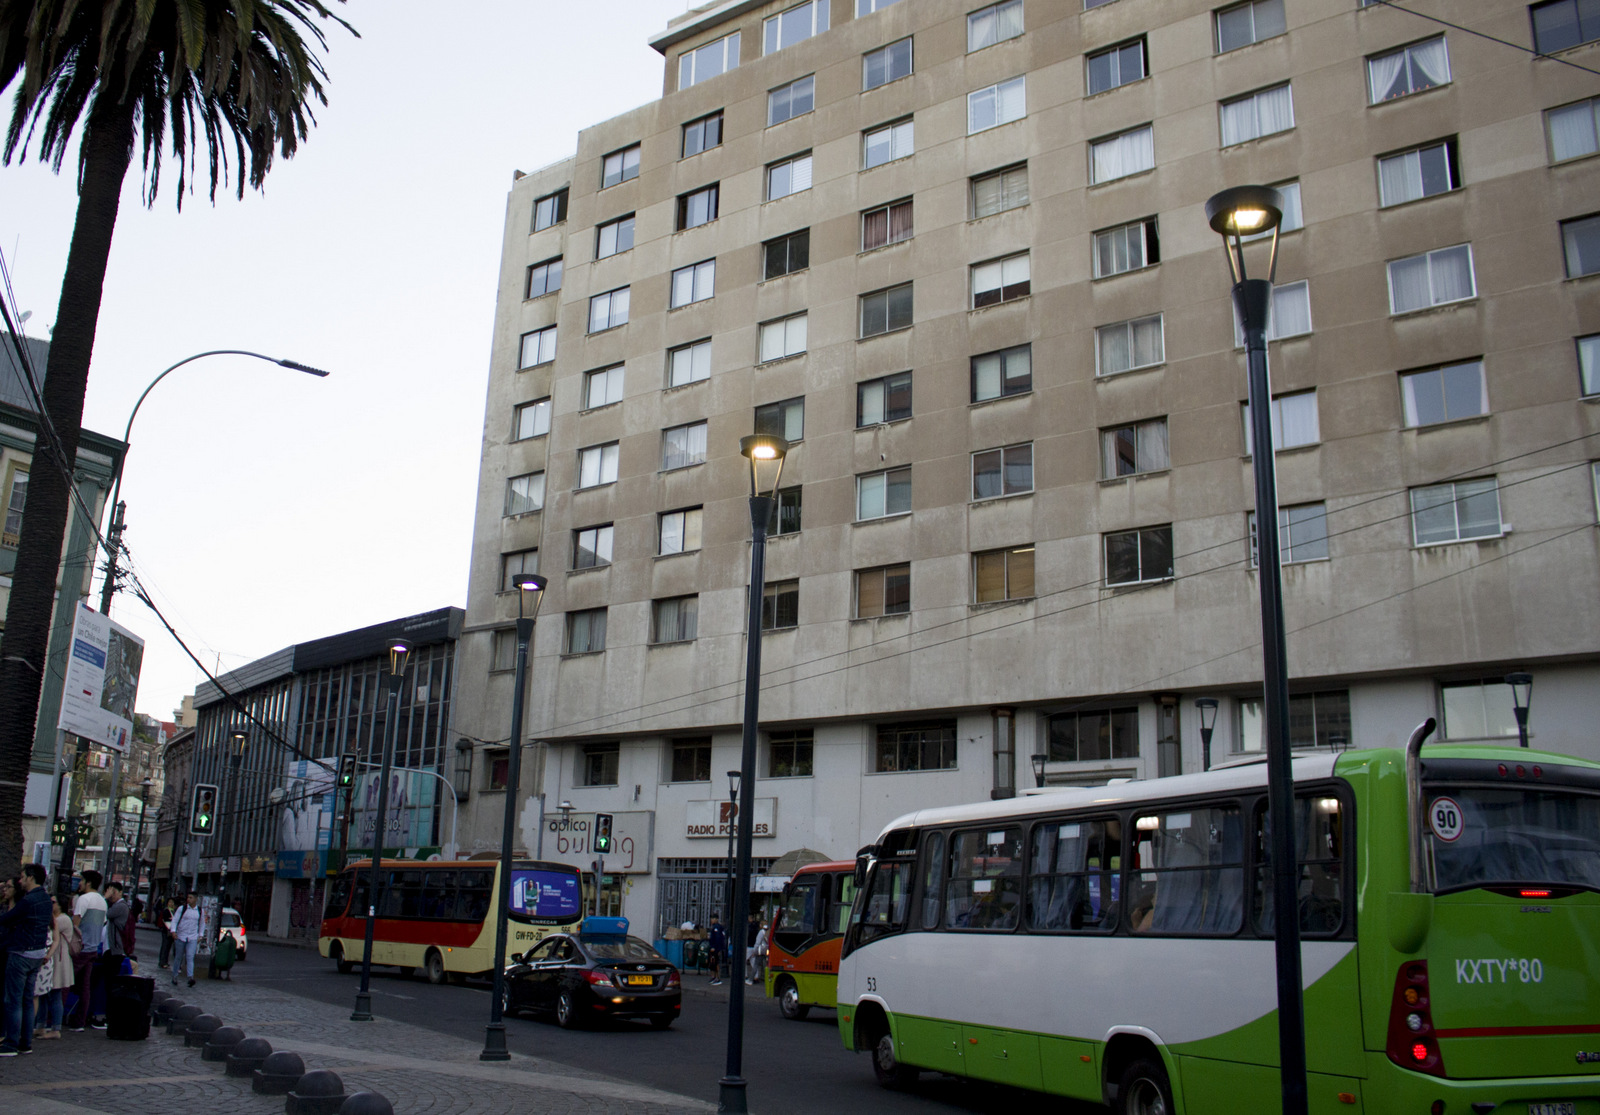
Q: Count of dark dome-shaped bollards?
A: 9